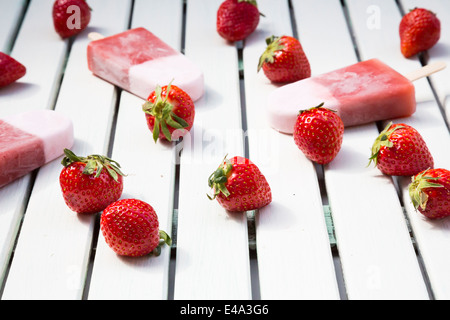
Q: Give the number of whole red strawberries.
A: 12